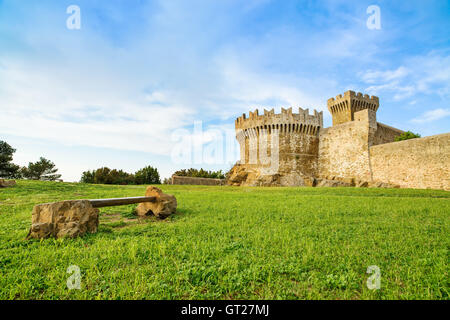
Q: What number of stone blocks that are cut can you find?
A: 2